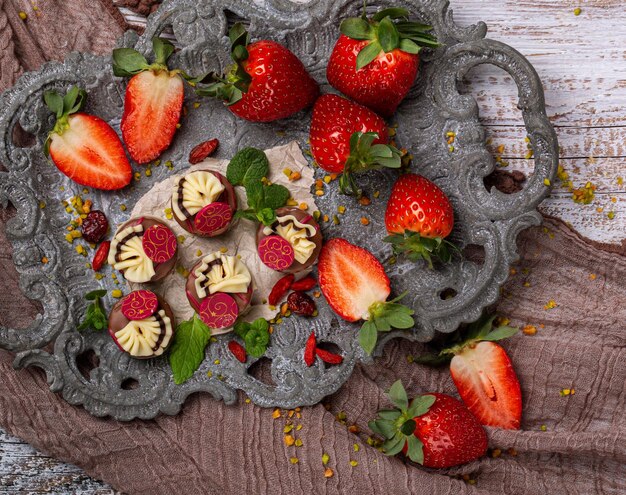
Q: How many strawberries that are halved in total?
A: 4